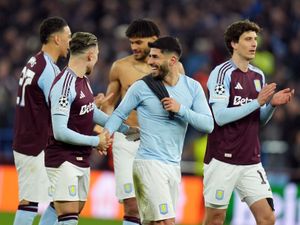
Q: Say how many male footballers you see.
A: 5